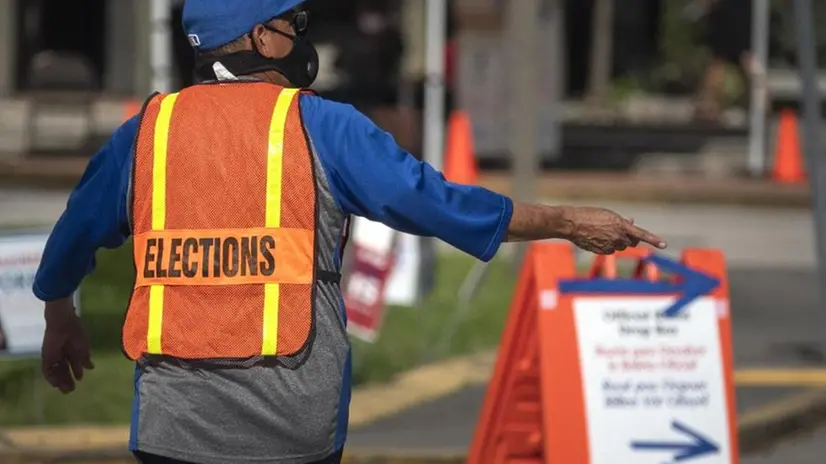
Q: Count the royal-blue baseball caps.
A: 1